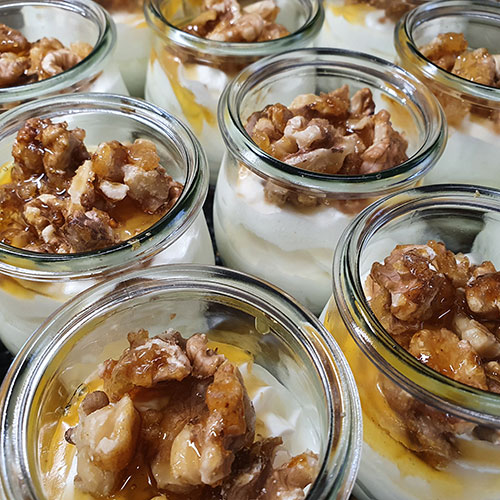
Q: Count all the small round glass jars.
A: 9